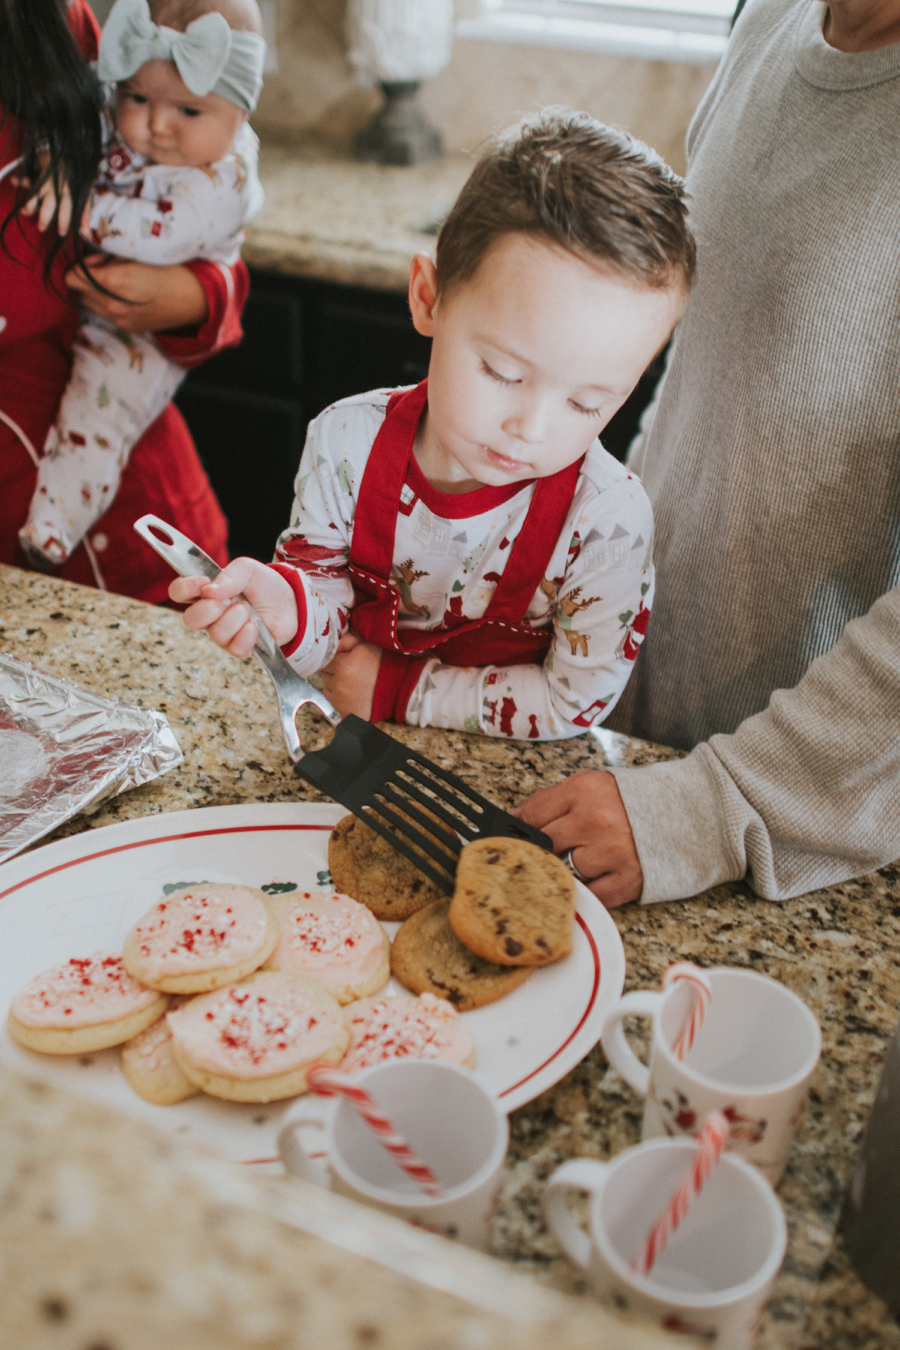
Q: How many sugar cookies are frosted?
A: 6